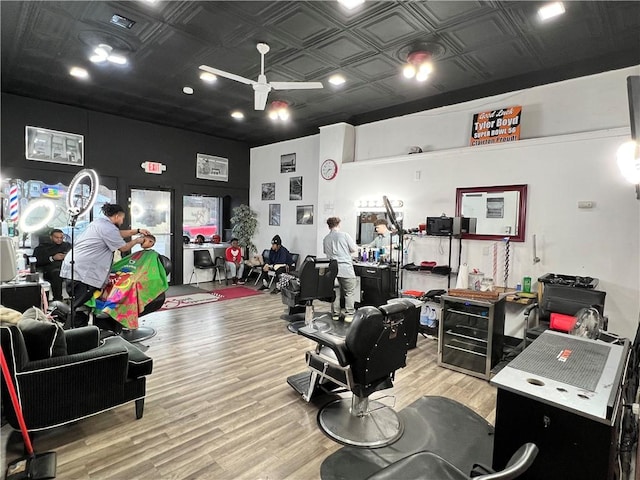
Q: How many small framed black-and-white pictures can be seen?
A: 5